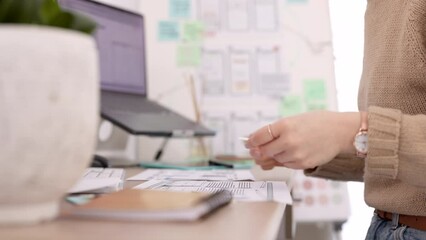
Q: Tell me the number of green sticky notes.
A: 5